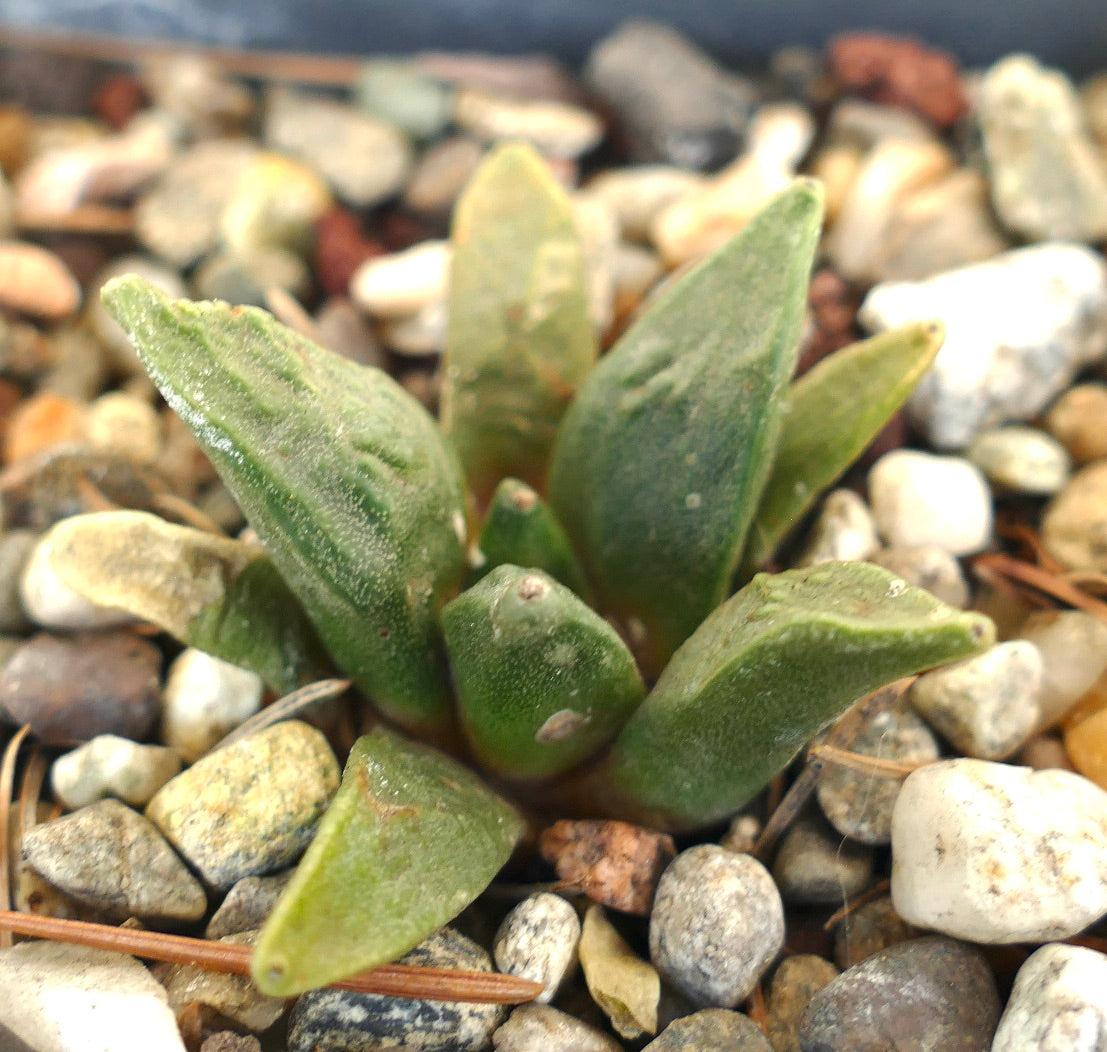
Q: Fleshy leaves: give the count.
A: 9